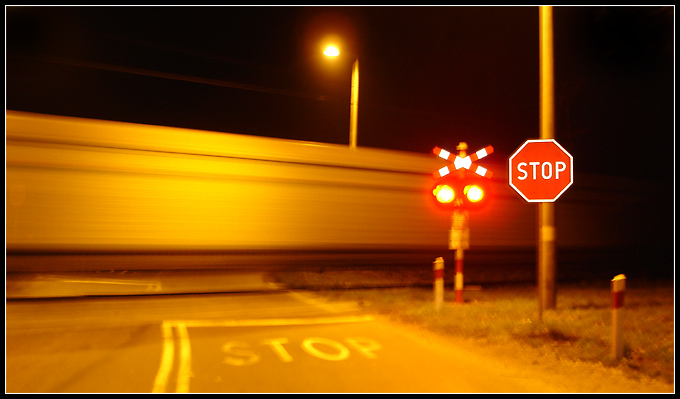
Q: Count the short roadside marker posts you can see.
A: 2